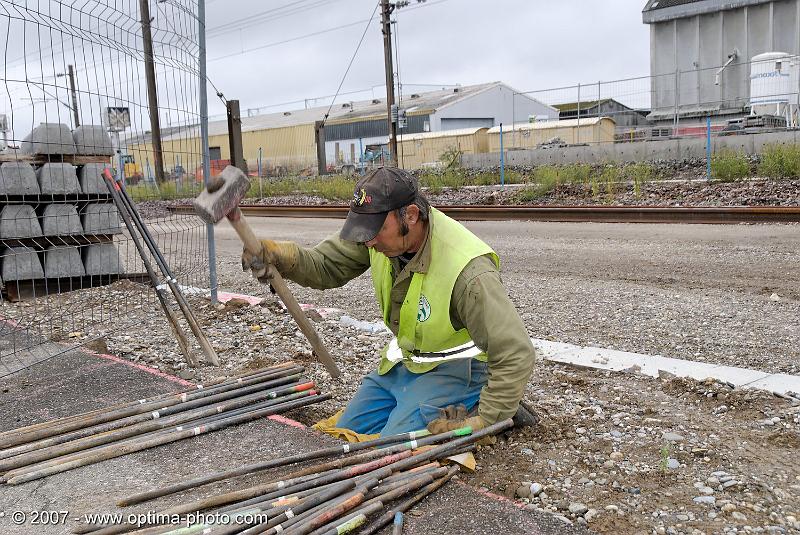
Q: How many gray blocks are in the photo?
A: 11